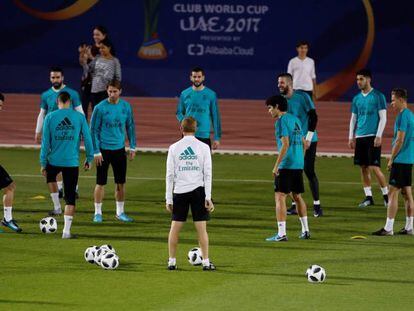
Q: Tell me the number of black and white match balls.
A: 7